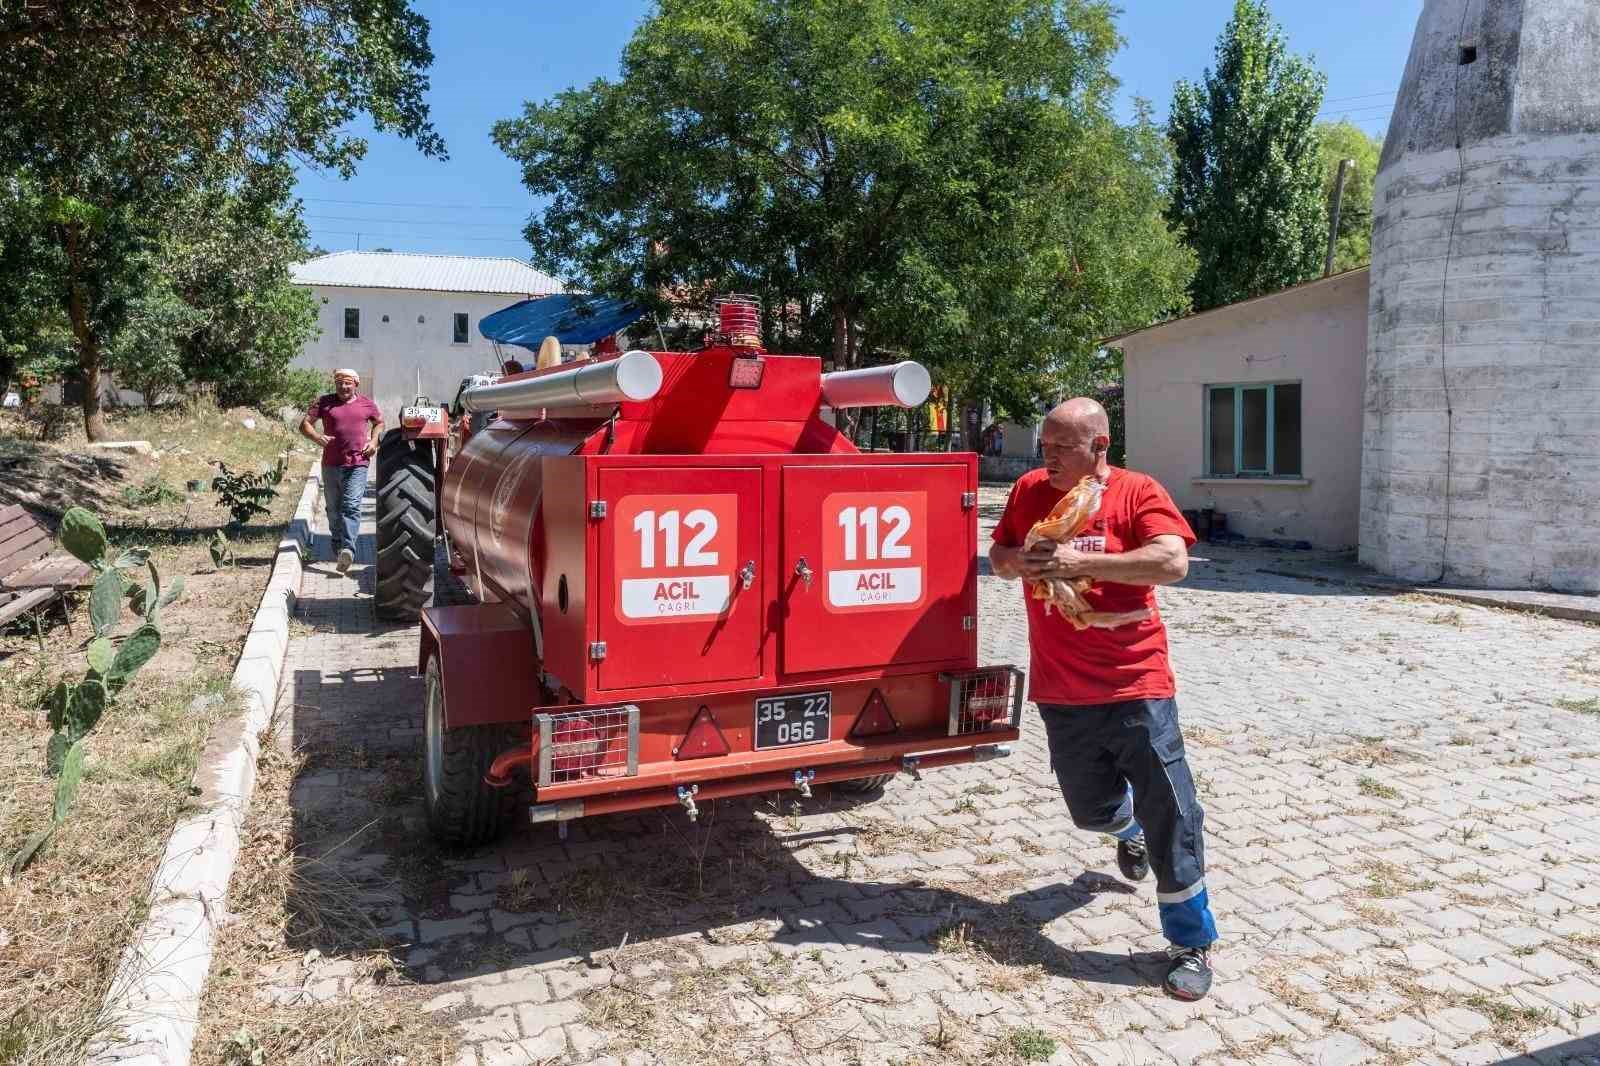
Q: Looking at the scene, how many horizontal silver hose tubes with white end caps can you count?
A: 2